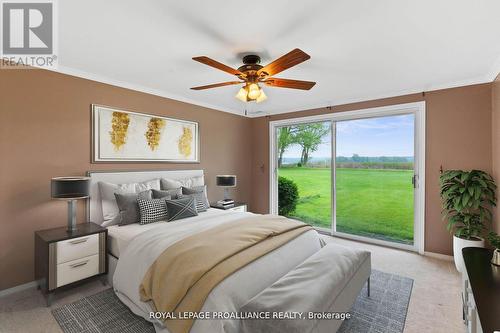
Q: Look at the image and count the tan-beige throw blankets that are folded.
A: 1